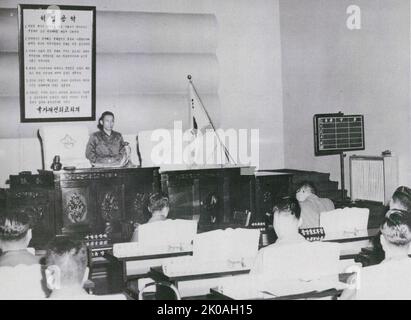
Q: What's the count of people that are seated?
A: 7